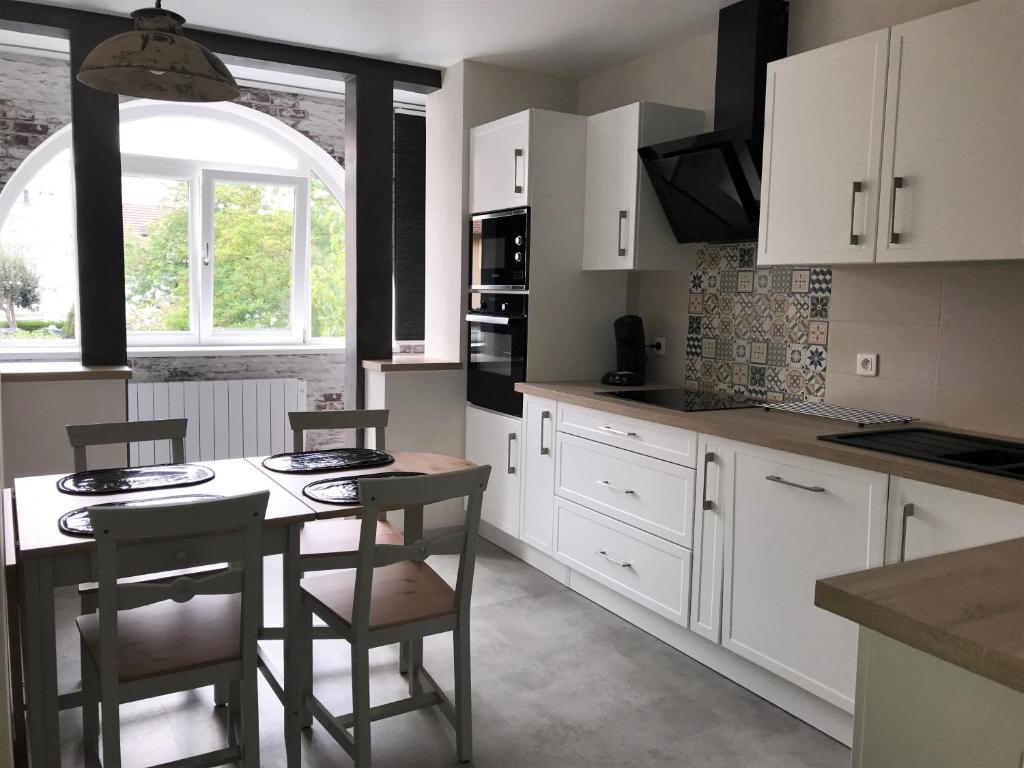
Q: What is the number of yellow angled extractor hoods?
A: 0